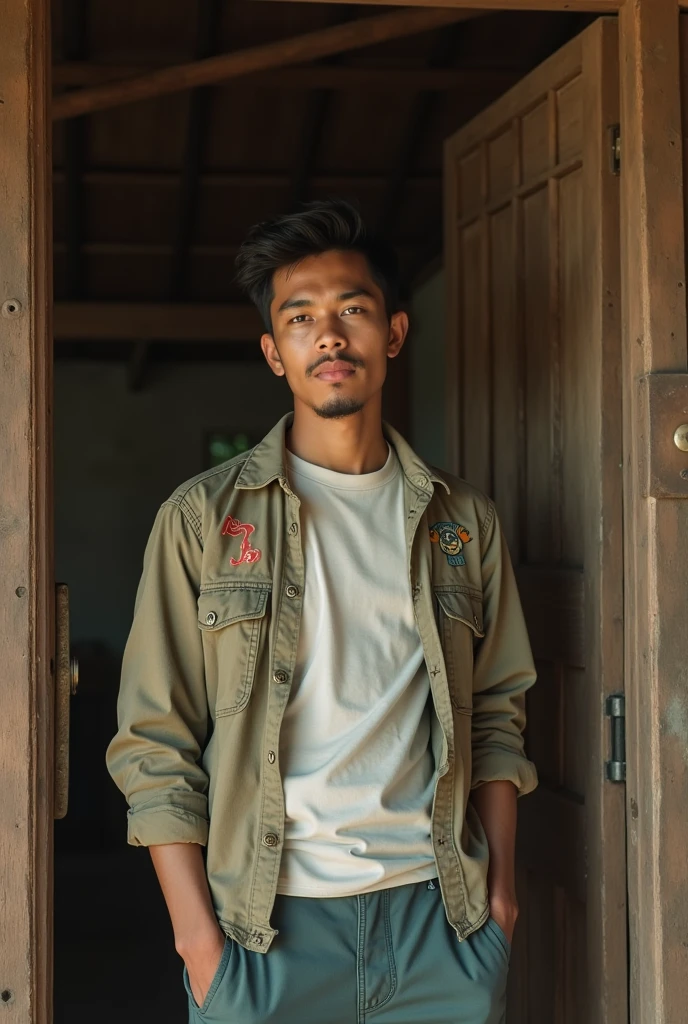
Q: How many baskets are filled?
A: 0